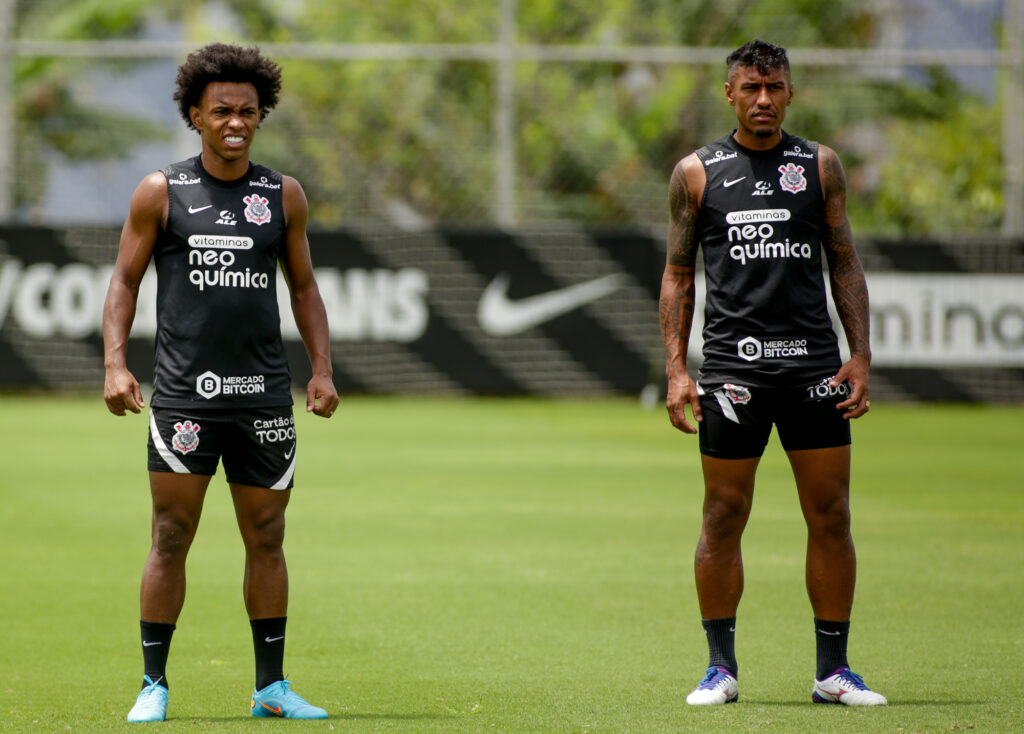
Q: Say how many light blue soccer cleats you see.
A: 2